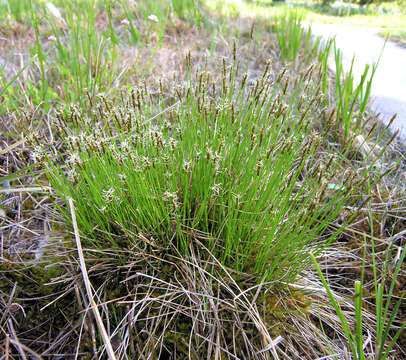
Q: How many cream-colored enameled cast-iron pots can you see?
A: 0